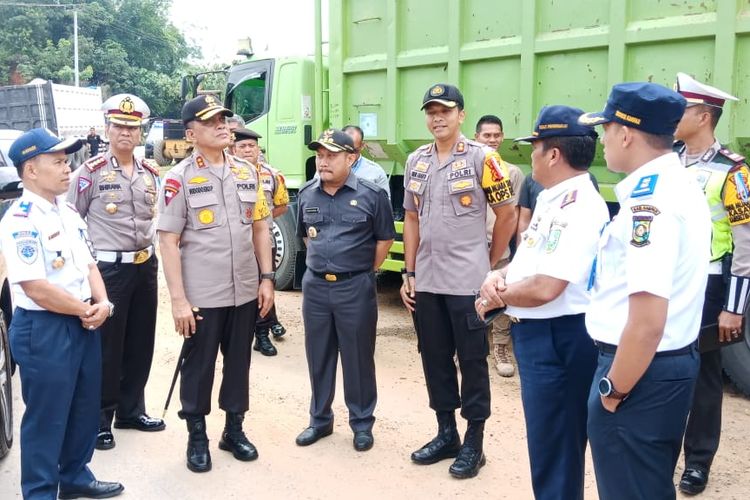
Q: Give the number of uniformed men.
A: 9